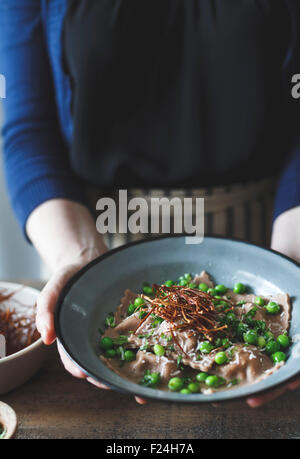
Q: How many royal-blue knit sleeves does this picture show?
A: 2